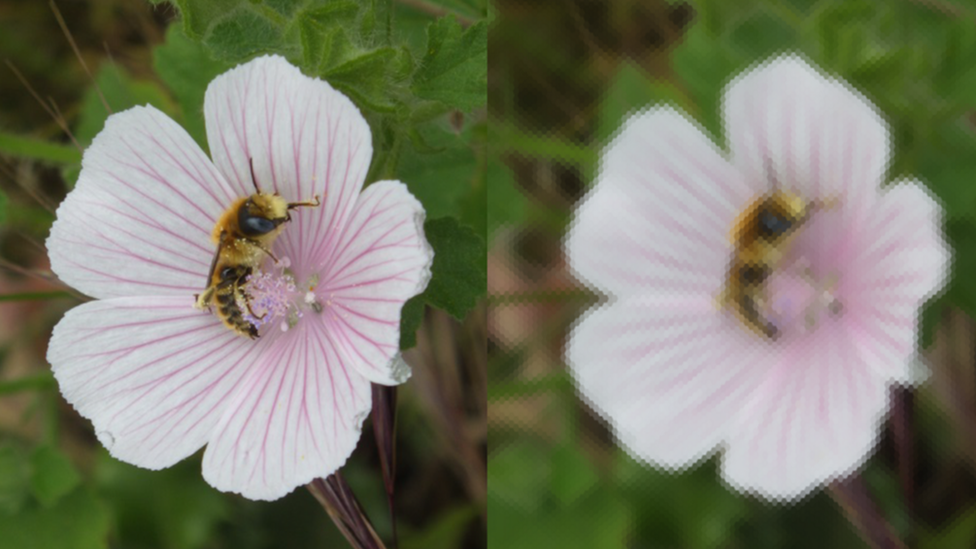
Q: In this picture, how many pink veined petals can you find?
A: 10